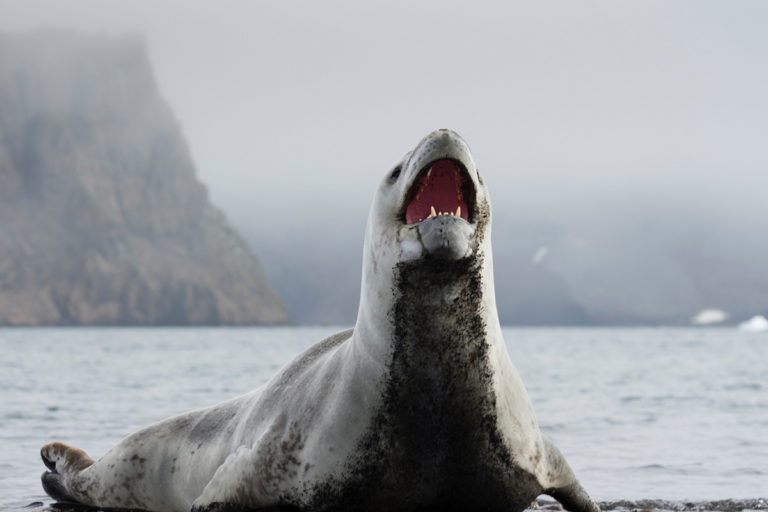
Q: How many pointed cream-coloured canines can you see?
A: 2